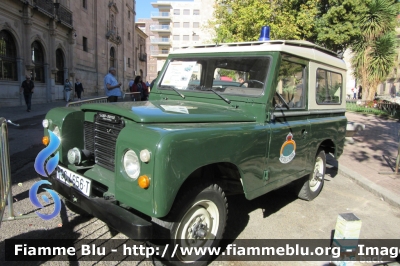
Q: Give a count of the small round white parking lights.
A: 2